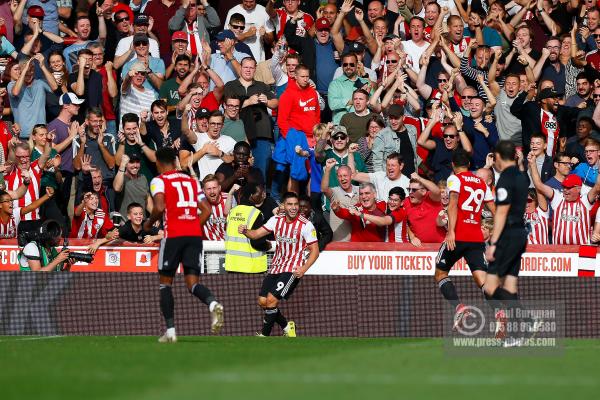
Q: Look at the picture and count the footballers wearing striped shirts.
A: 1